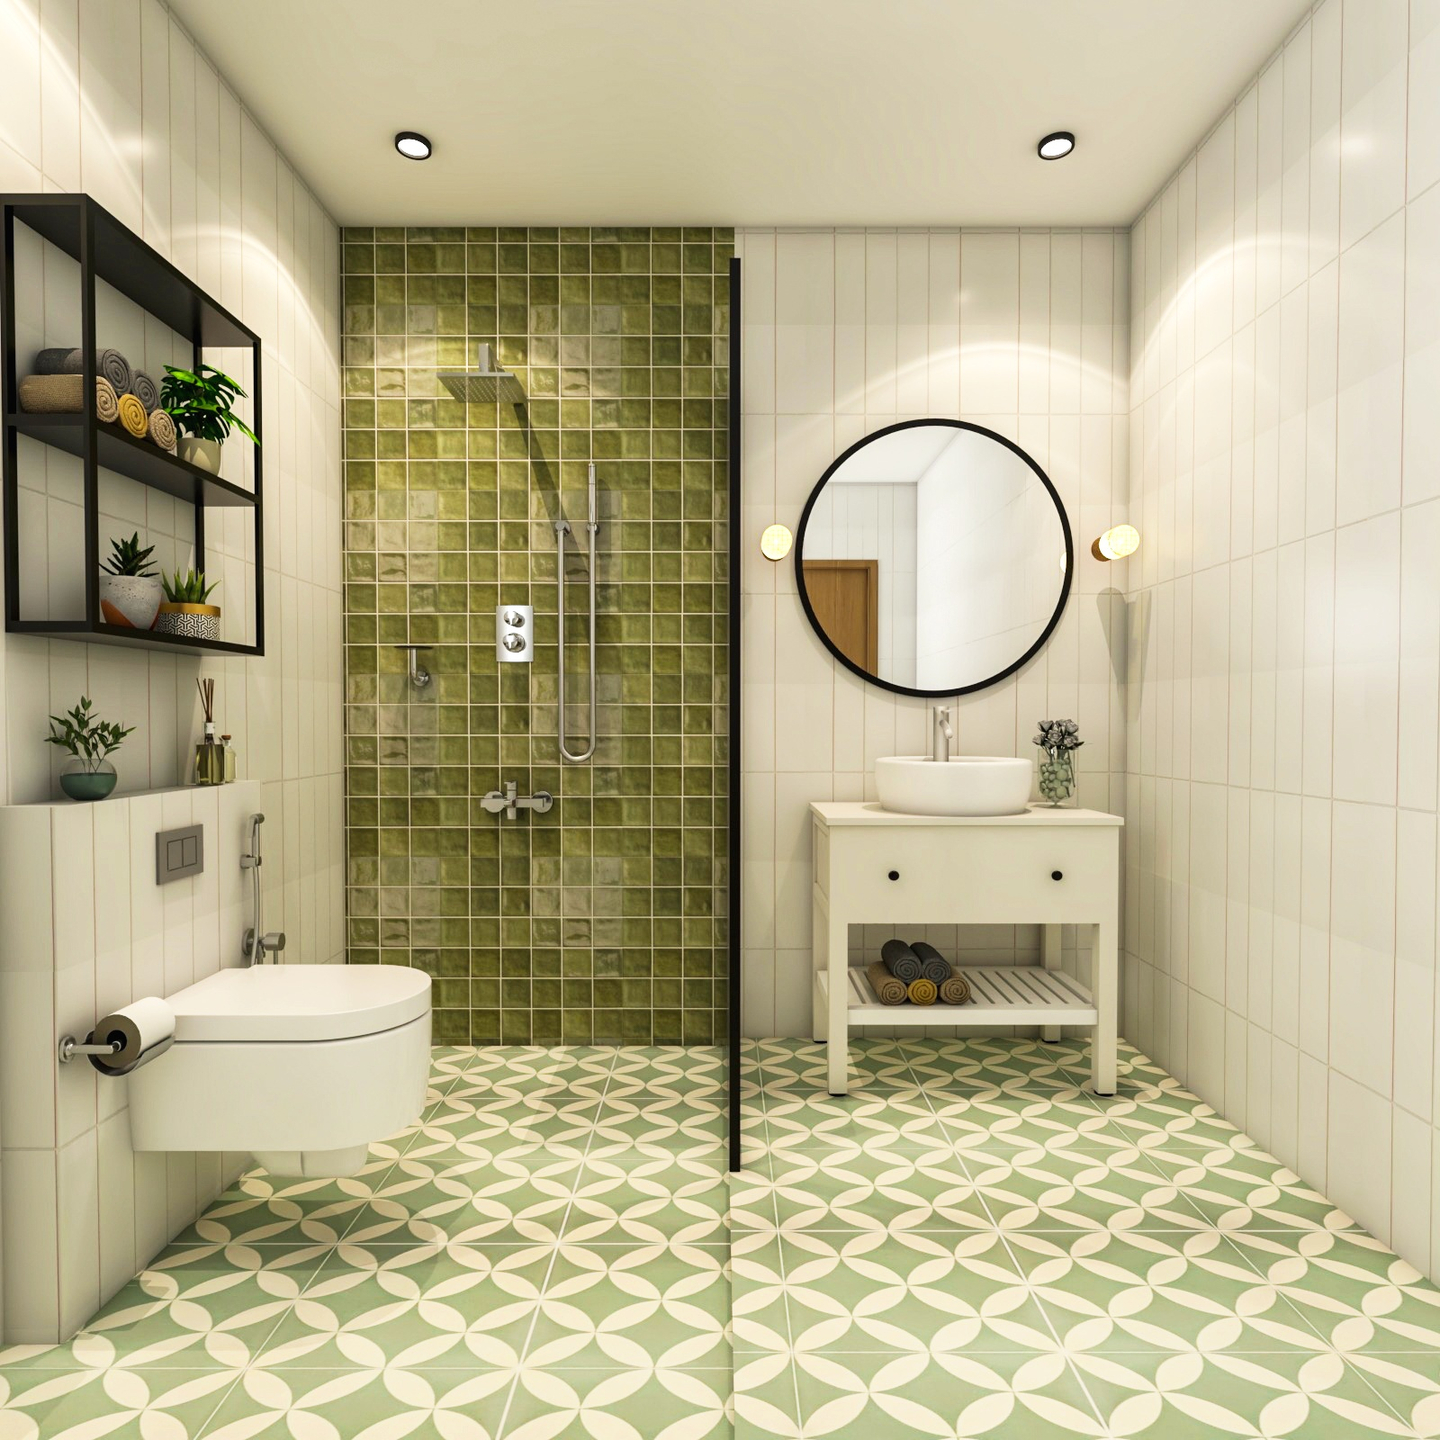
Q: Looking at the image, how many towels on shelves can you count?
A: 10